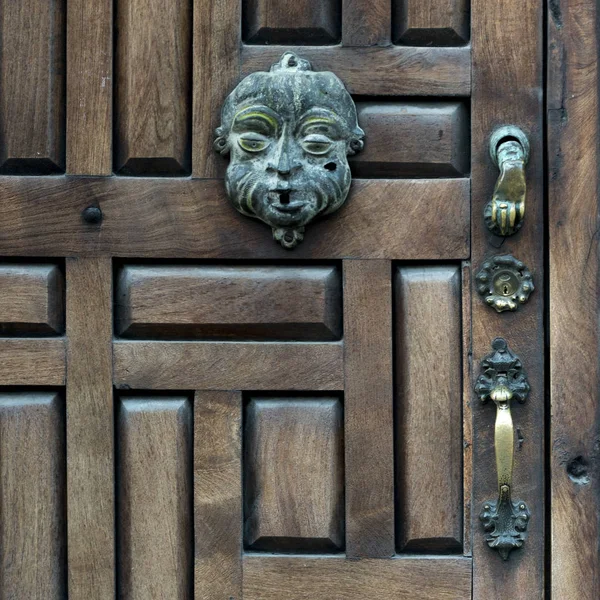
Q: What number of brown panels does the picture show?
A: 11